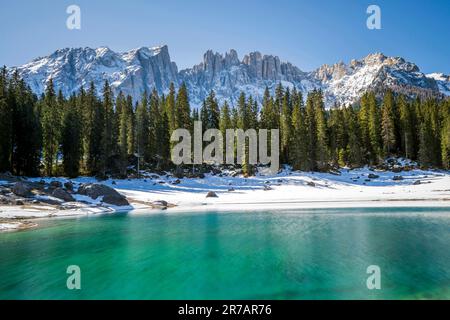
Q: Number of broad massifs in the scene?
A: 3